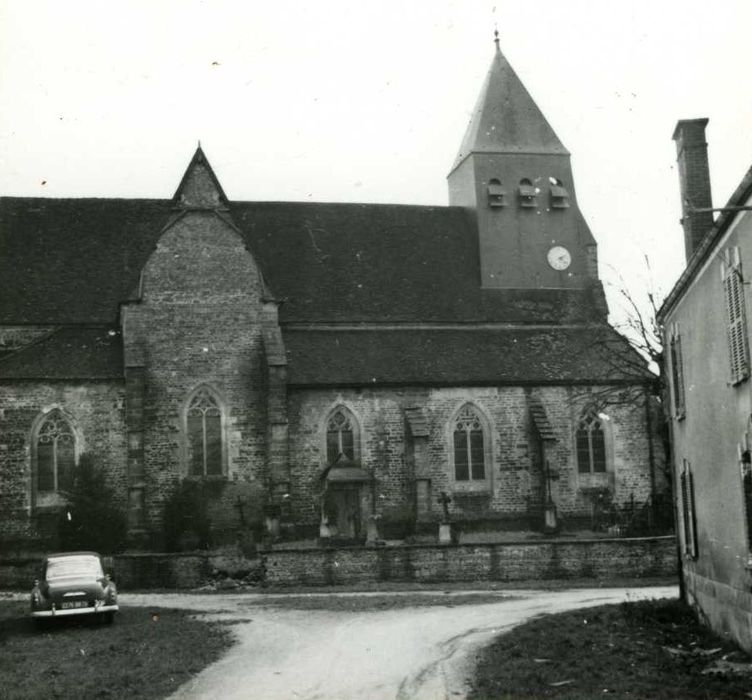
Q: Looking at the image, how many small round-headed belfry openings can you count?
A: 3